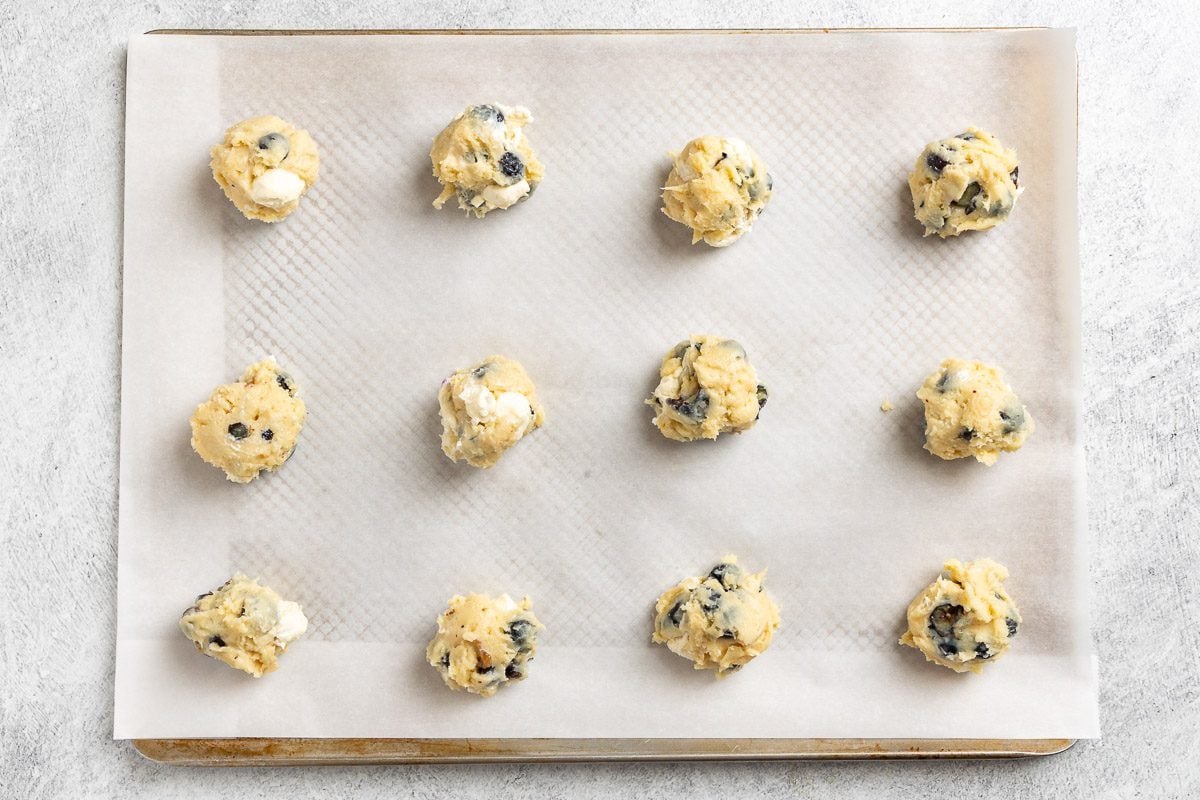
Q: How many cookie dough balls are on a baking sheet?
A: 12